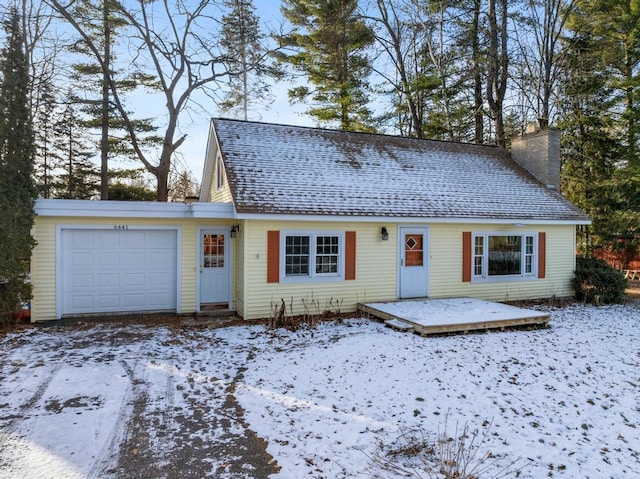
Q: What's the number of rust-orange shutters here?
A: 4